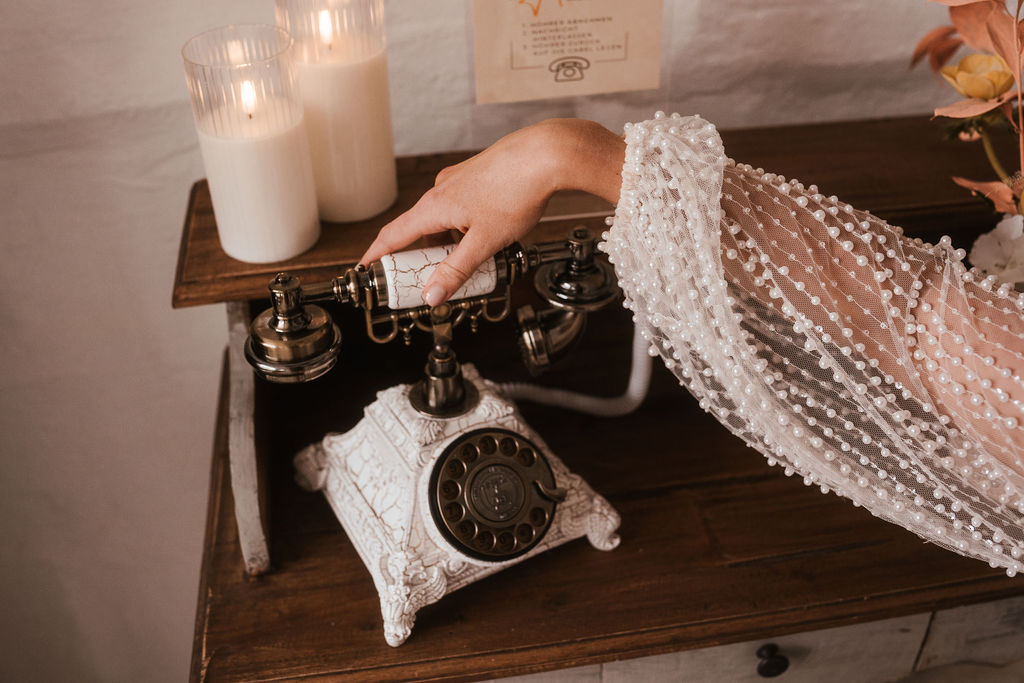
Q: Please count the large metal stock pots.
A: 0